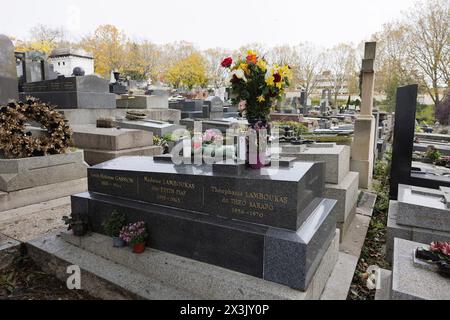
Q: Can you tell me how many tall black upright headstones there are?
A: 1